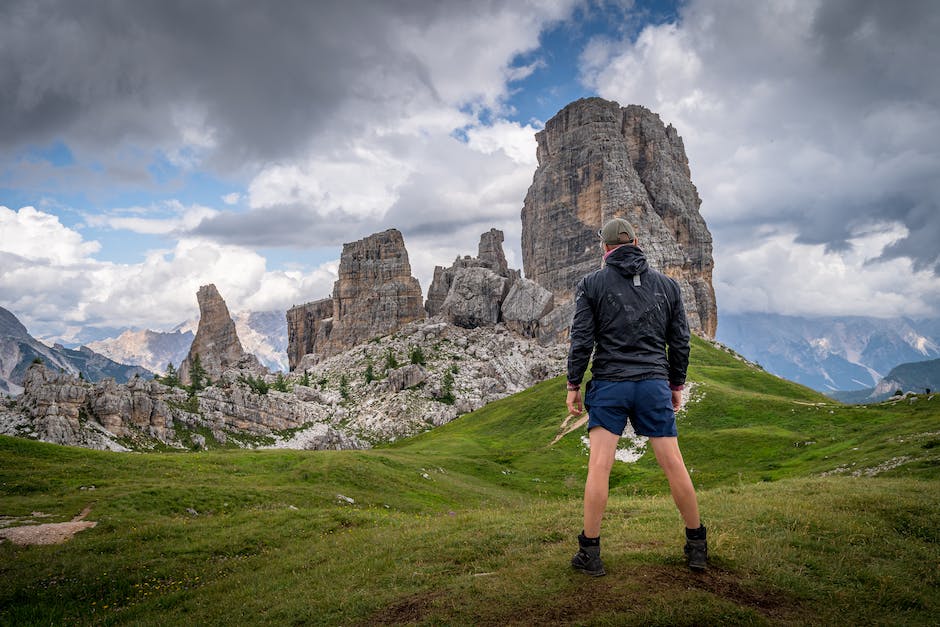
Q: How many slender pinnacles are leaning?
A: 1